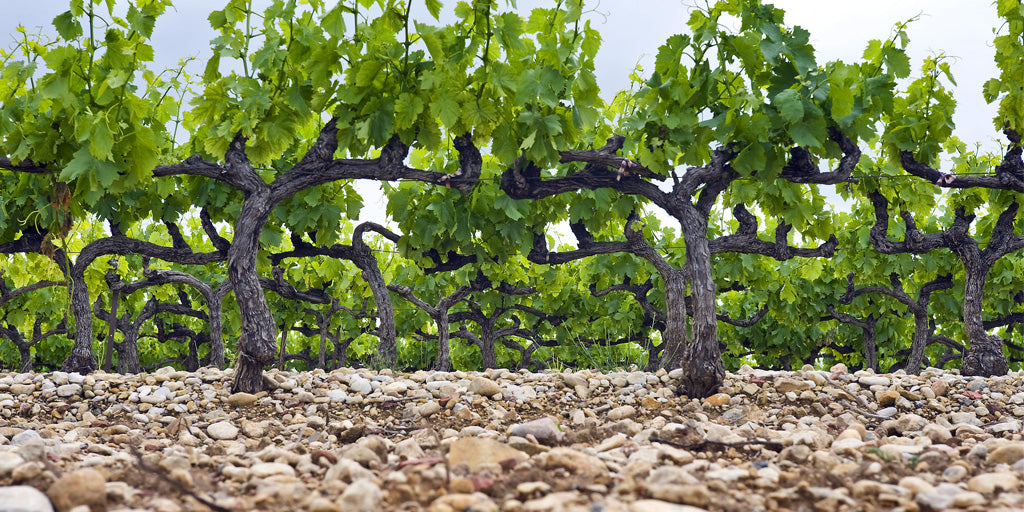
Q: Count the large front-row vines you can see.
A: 2